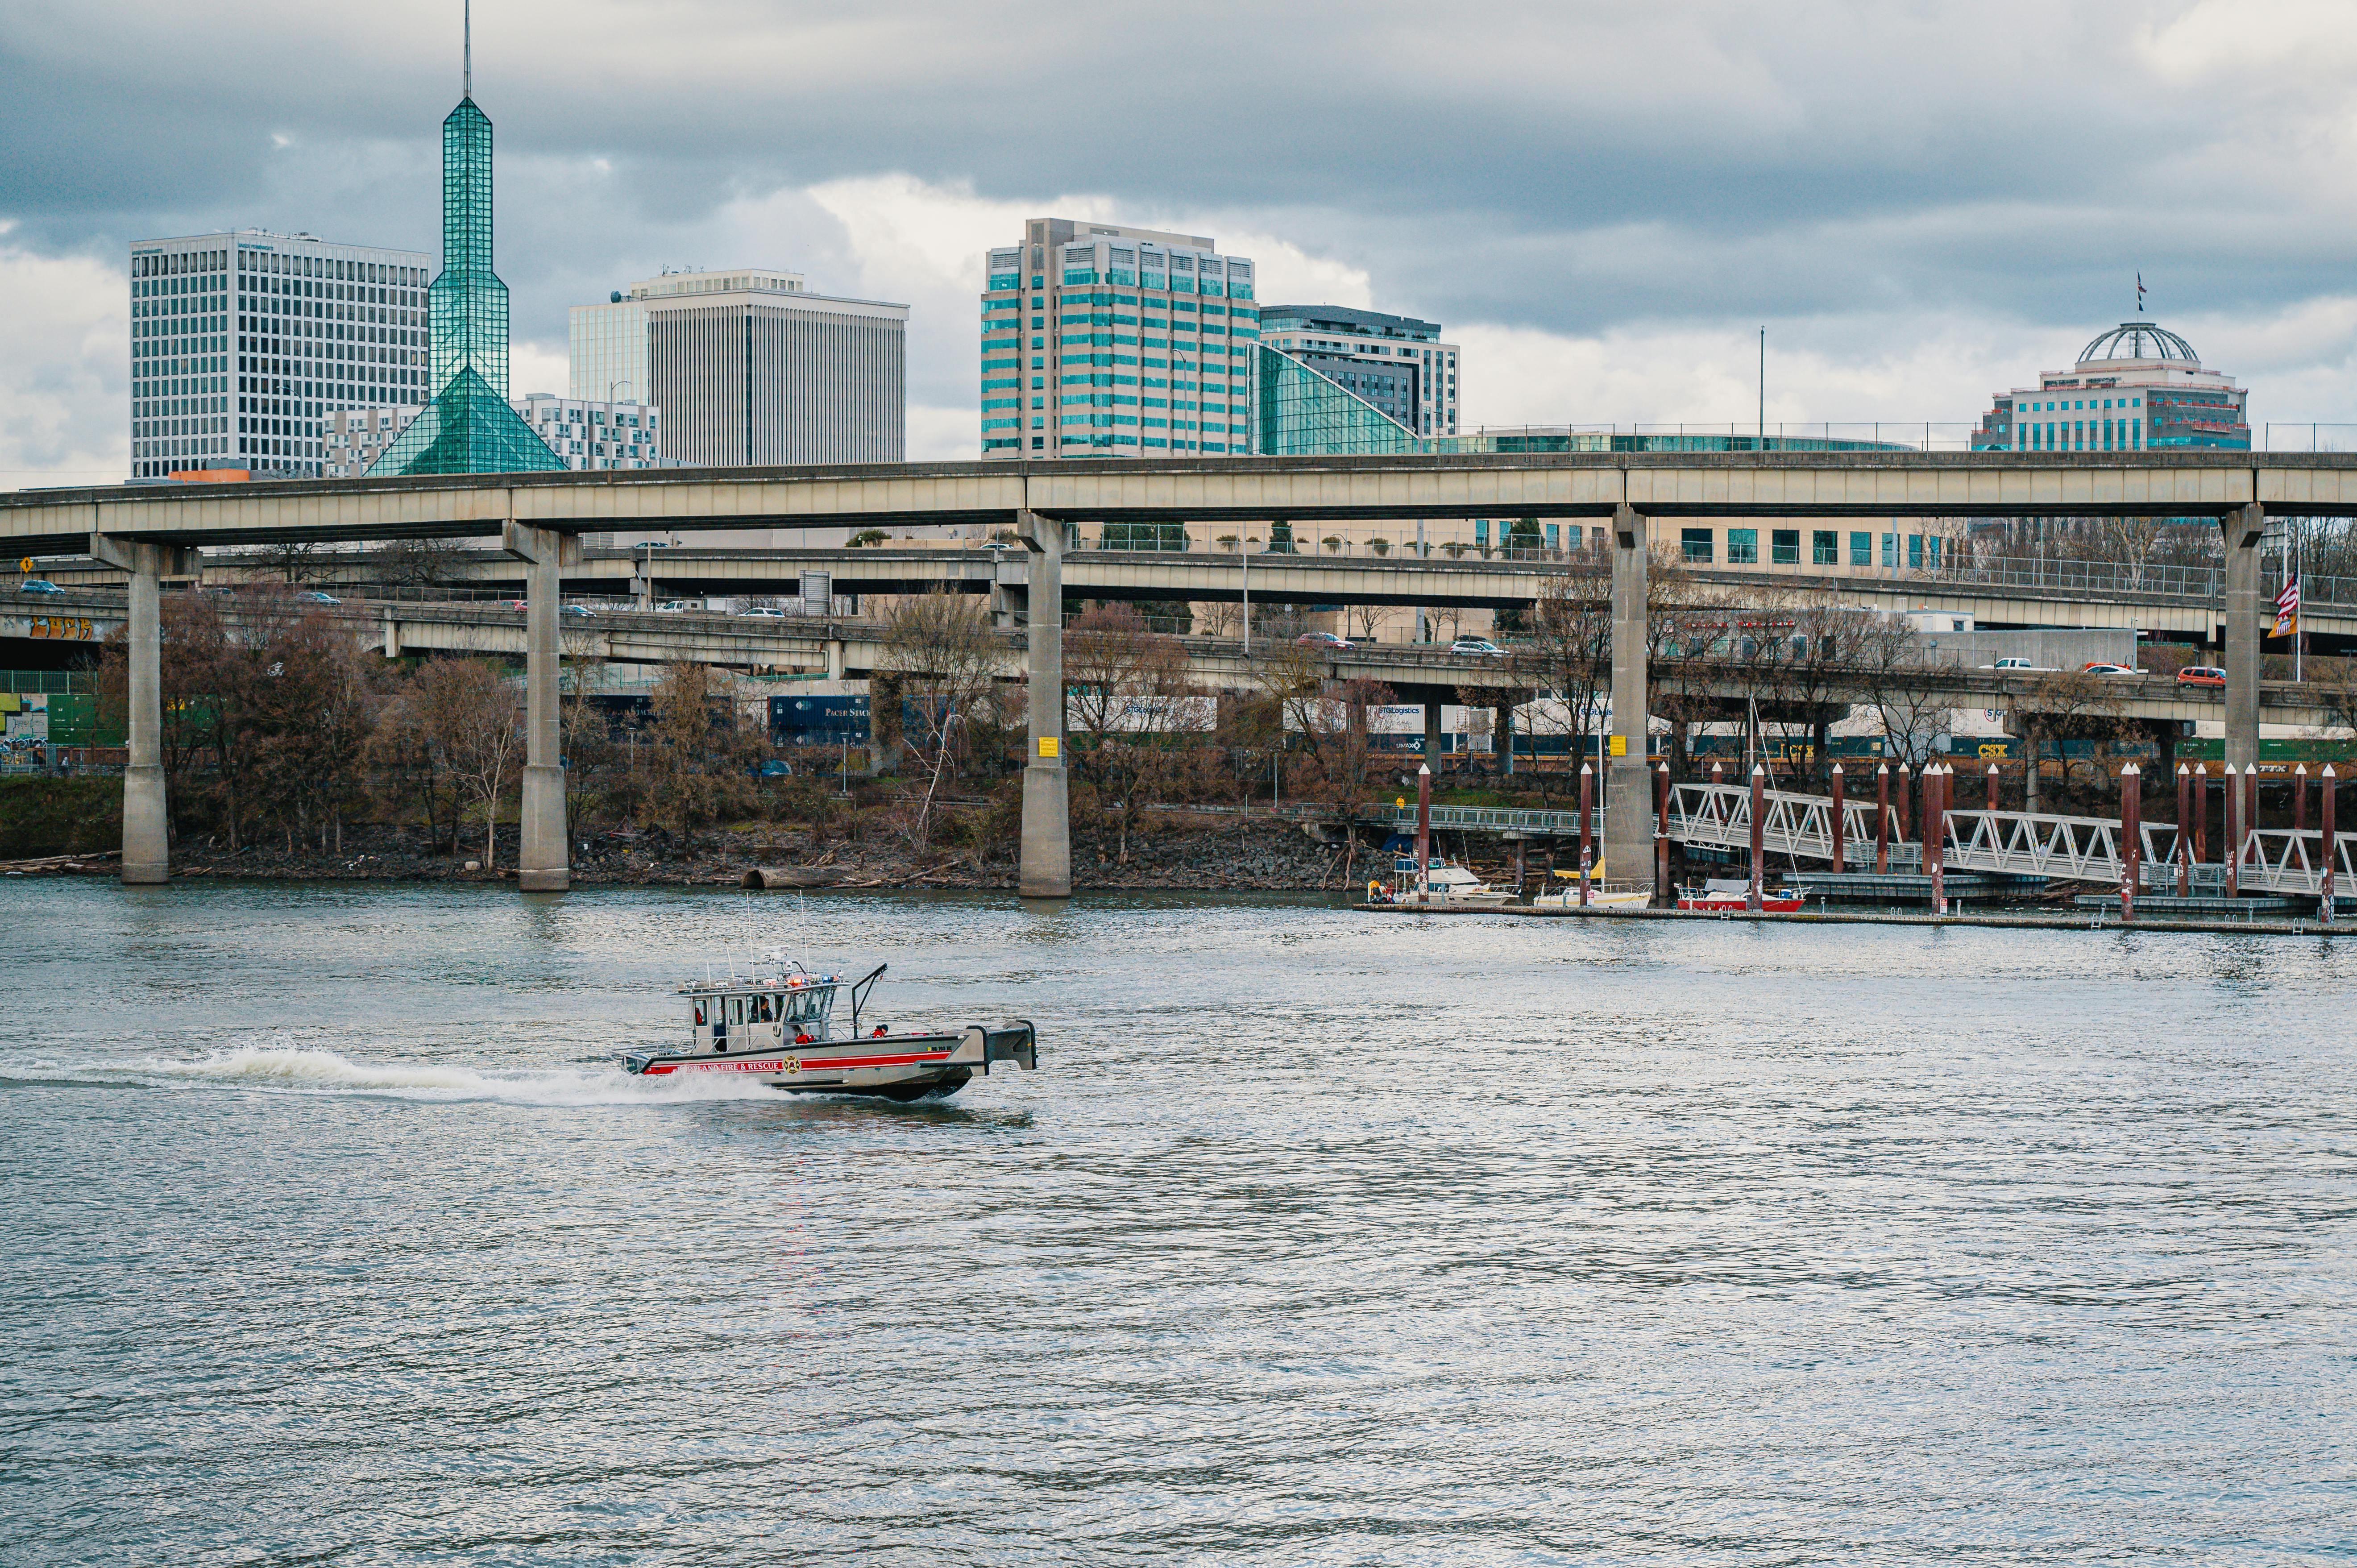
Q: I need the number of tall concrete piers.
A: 5